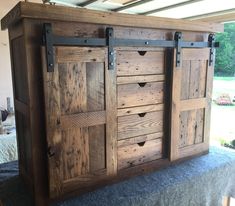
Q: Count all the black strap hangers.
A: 4